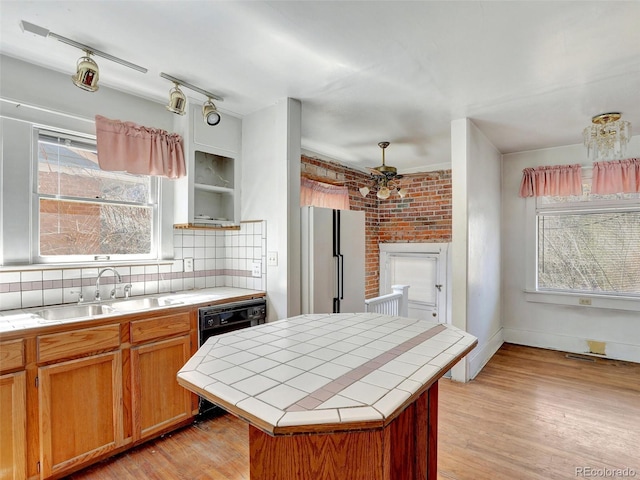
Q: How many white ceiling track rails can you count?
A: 2